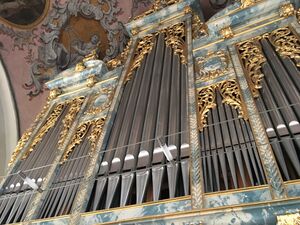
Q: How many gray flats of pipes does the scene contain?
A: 5